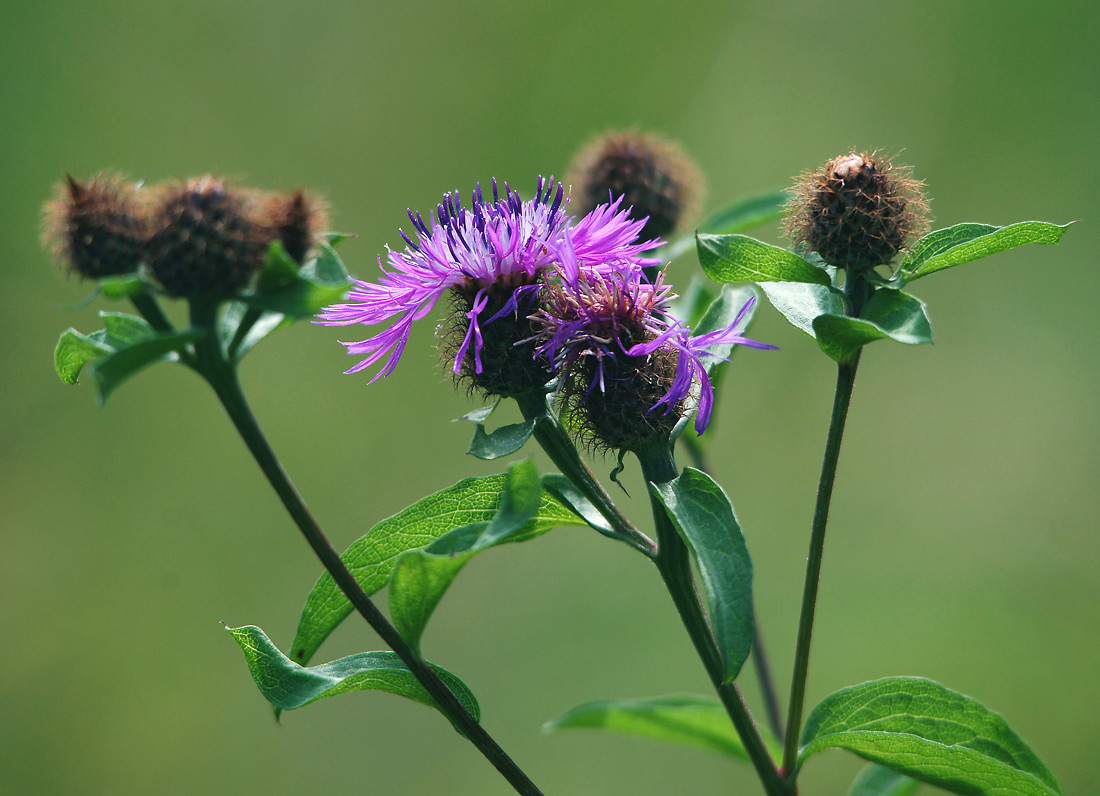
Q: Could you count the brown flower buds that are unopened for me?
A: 5